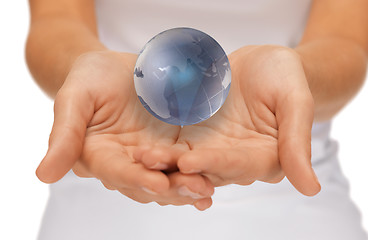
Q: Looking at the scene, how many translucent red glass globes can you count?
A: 0